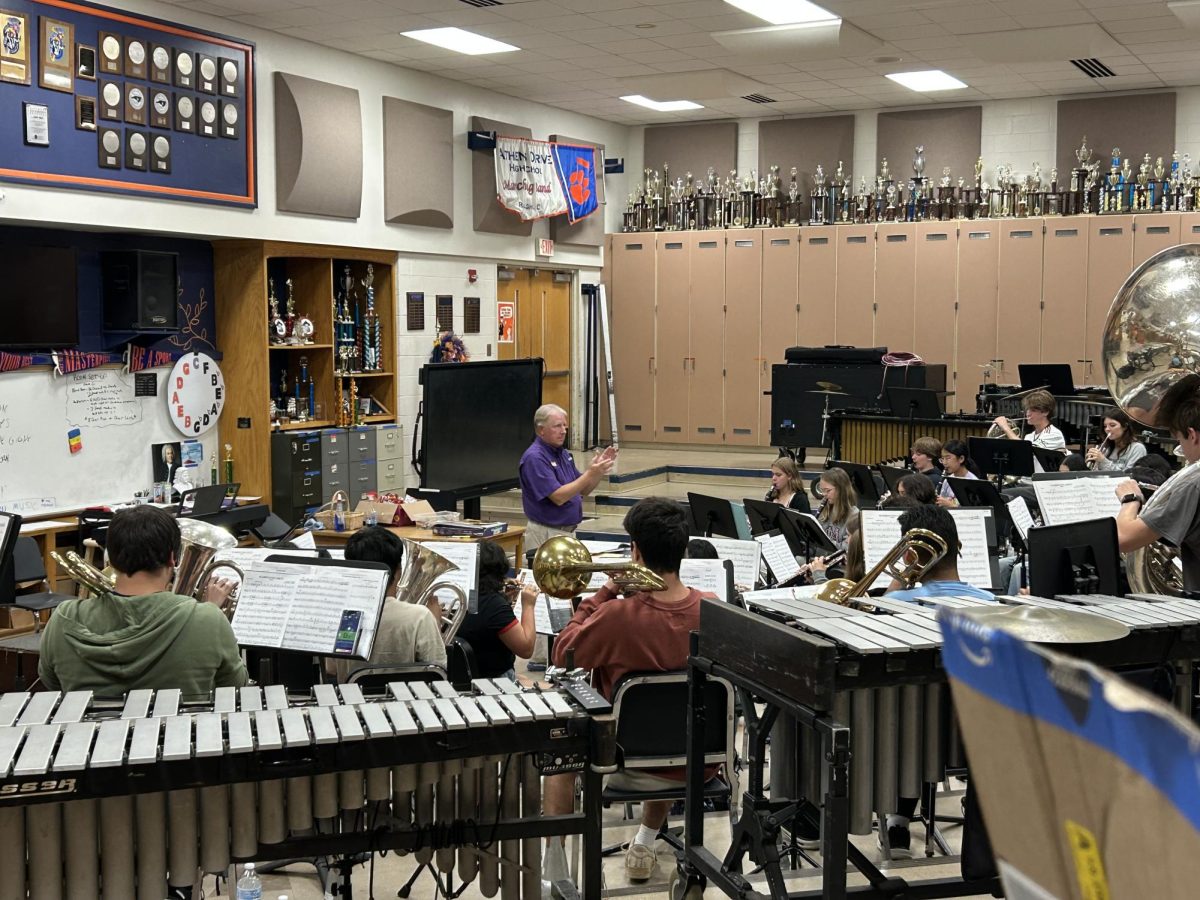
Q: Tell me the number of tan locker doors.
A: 15